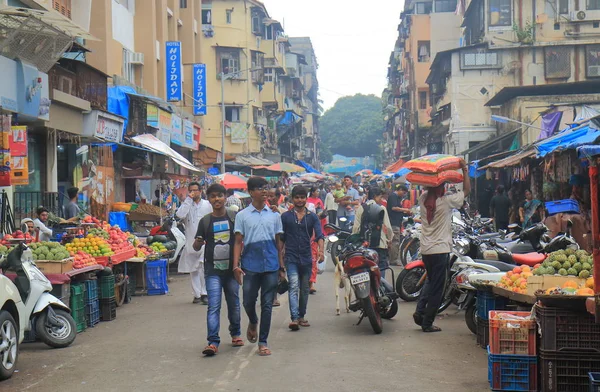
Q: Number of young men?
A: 3